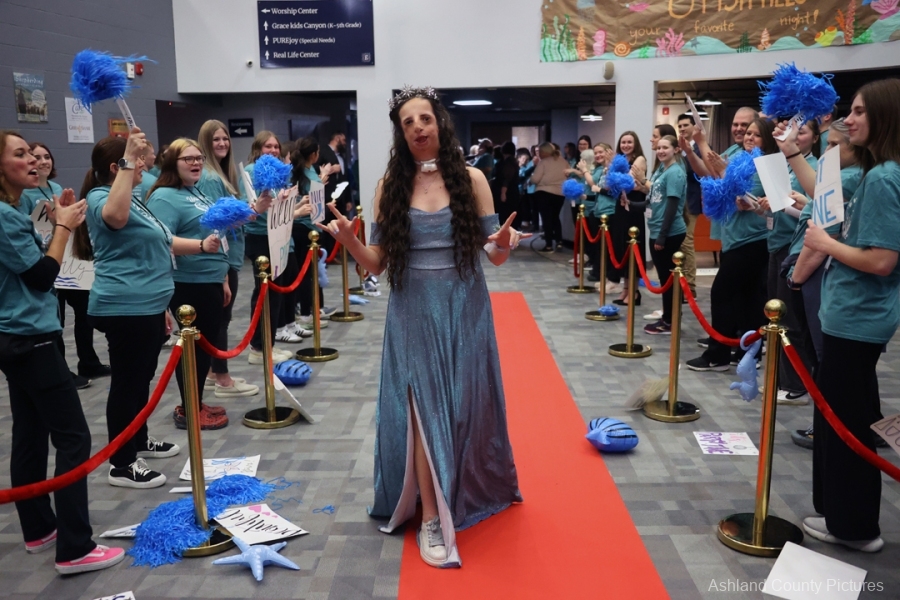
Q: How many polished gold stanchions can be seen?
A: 10